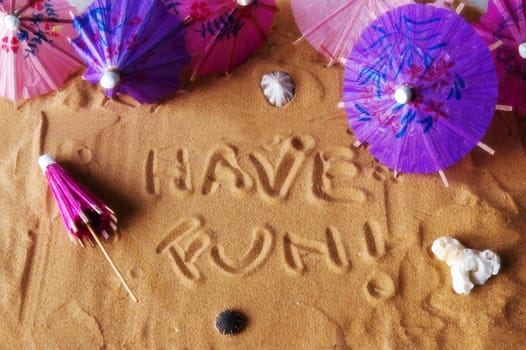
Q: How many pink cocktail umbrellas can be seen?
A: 5